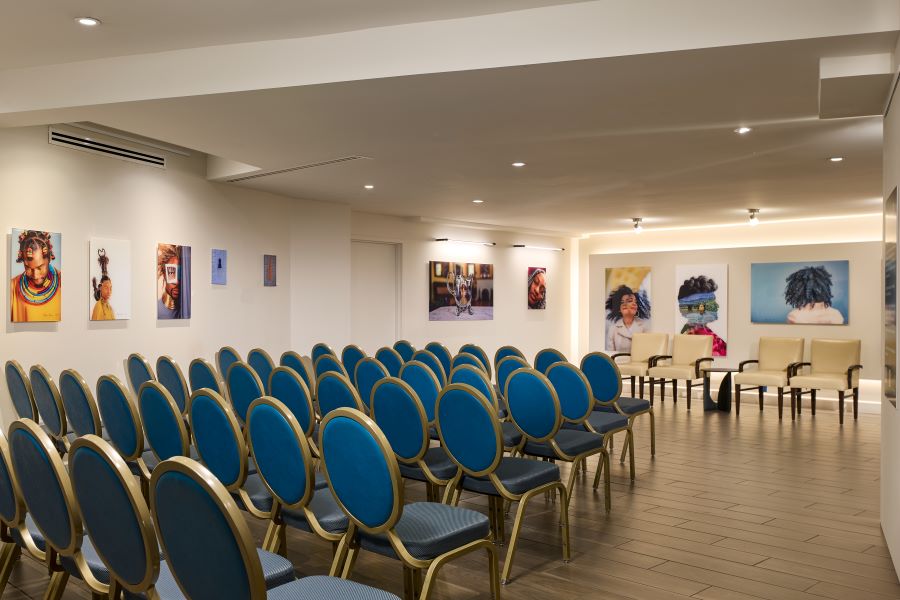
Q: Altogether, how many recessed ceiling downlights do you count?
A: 6